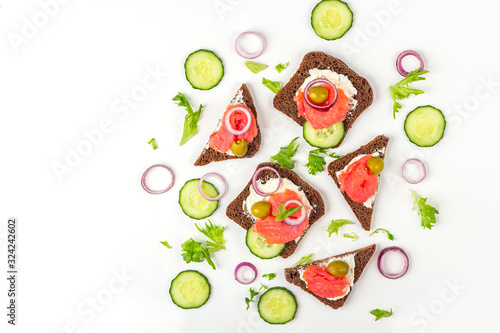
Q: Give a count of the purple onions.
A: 11